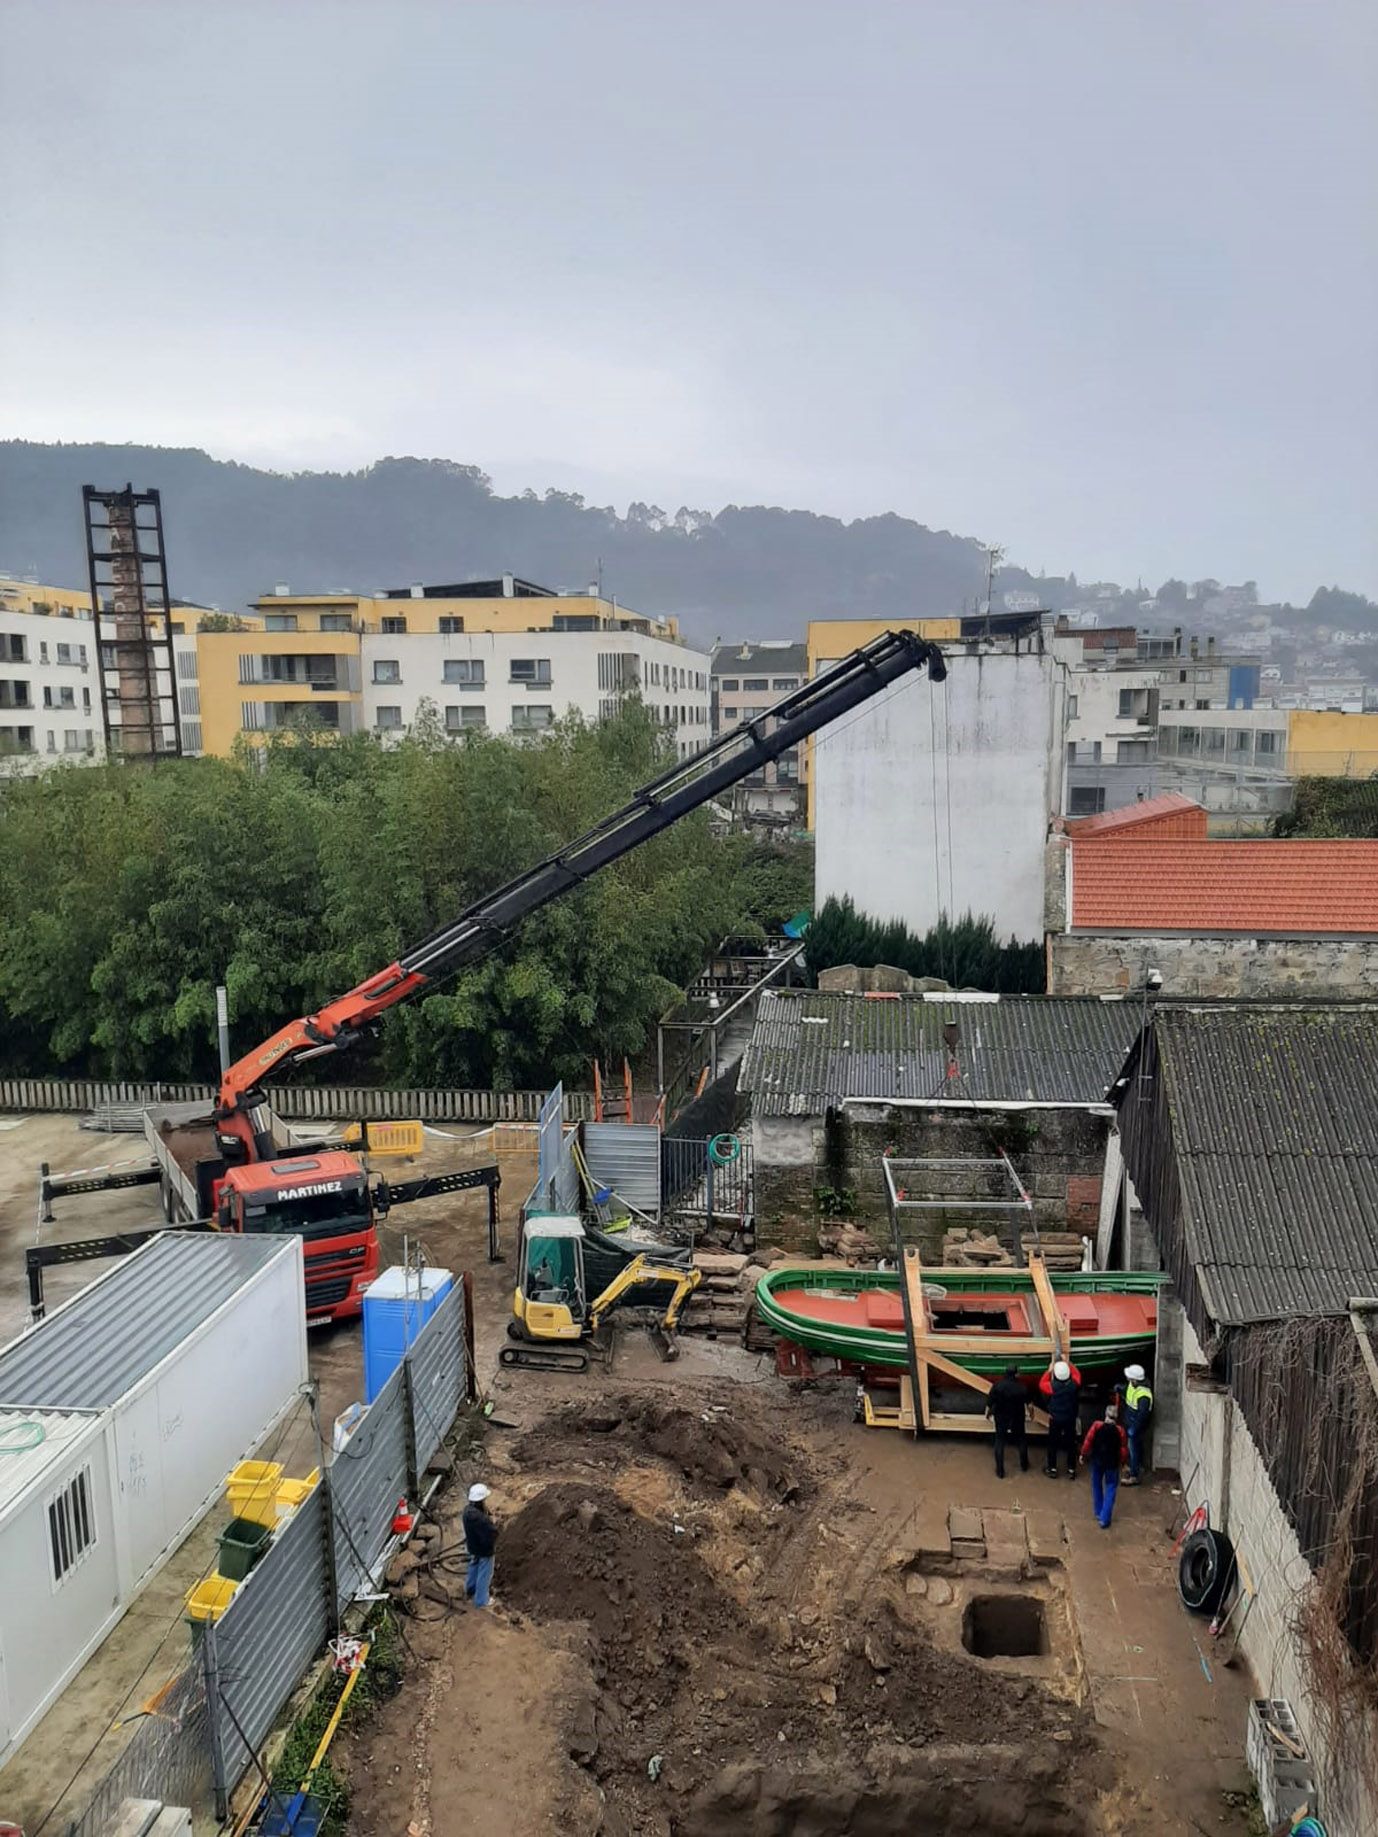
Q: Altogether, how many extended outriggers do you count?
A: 4